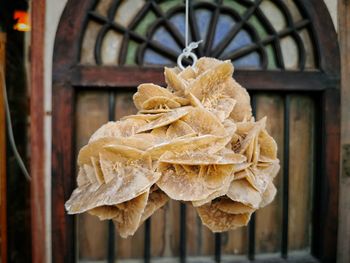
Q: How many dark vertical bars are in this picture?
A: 6